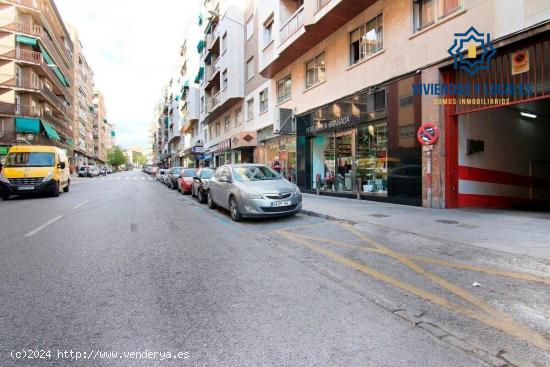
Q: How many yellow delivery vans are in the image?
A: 1